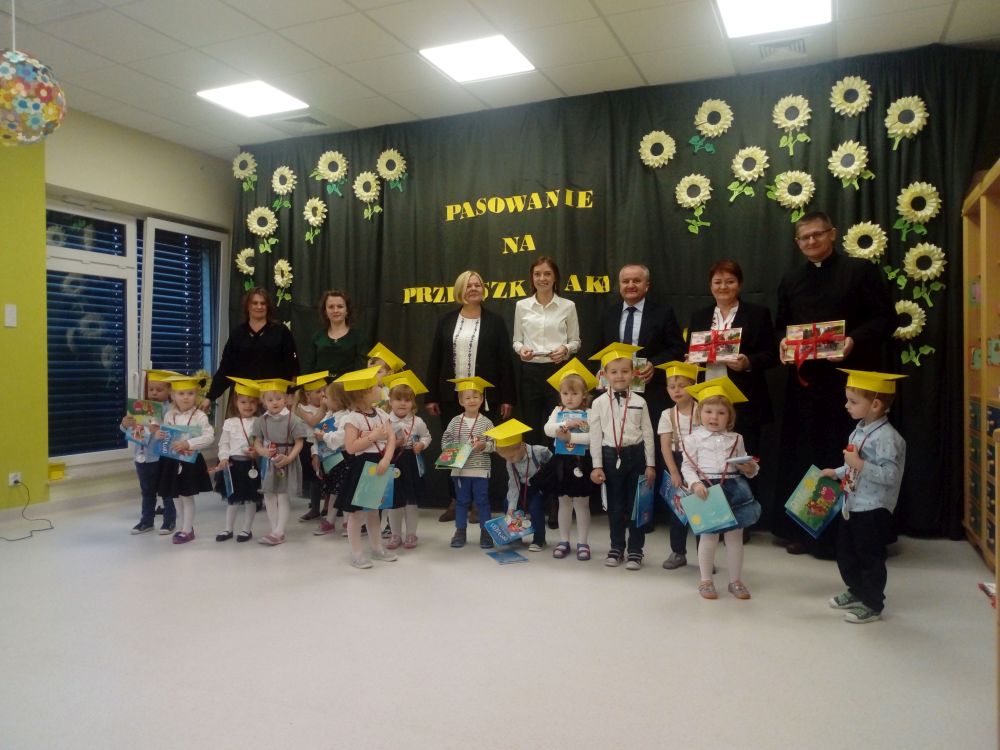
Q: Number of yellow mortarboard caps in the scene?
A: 15